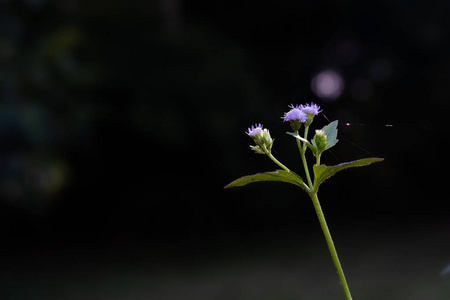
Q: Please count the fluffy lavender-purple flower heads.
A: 3